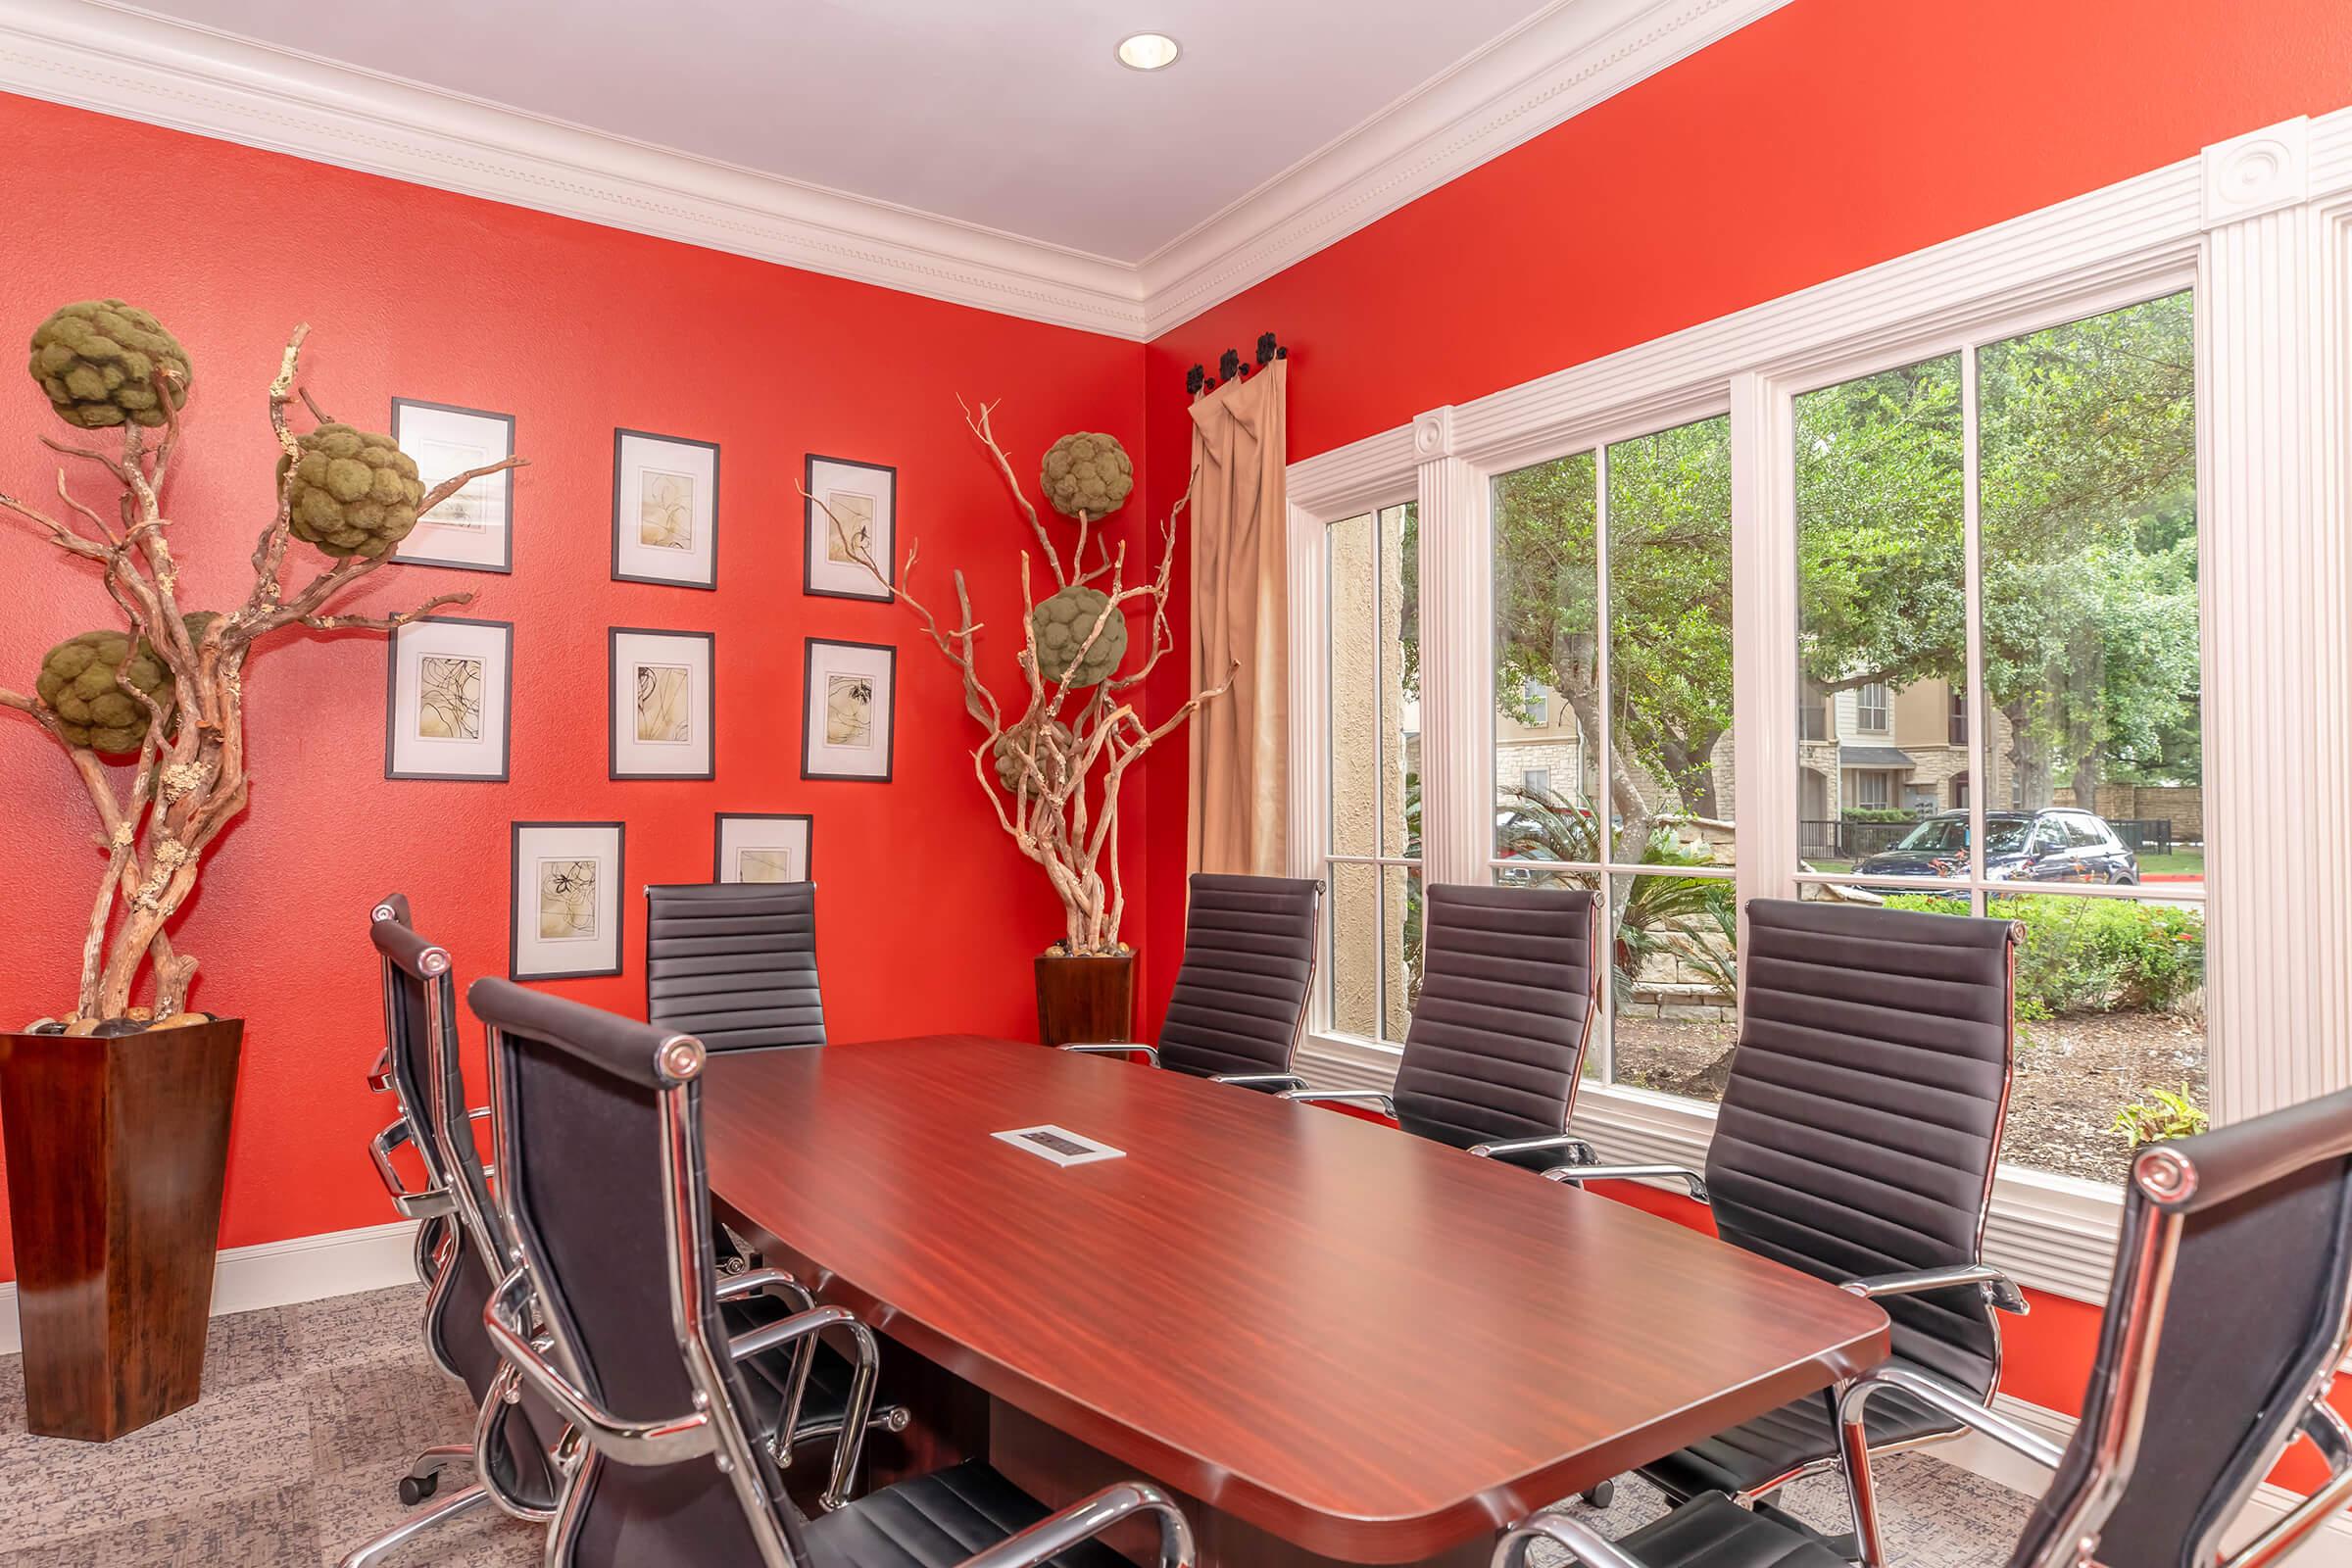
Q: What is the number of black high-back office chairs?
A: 8